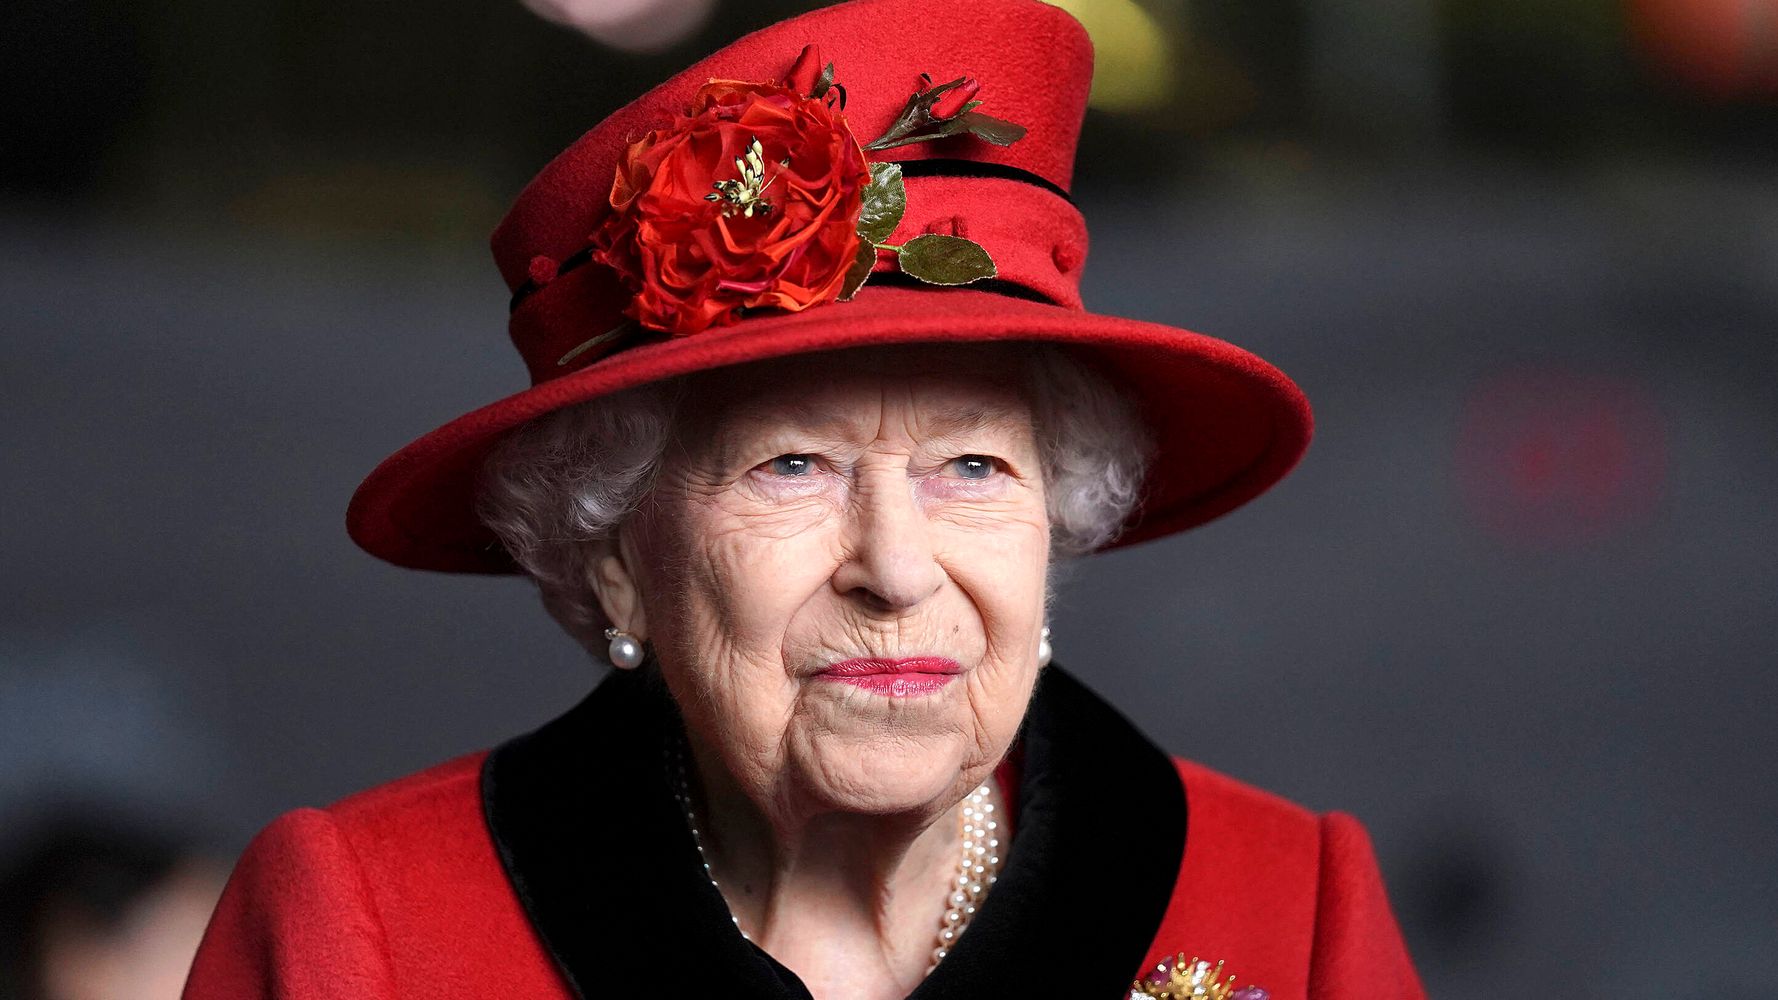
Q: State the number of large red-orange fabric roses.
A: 1